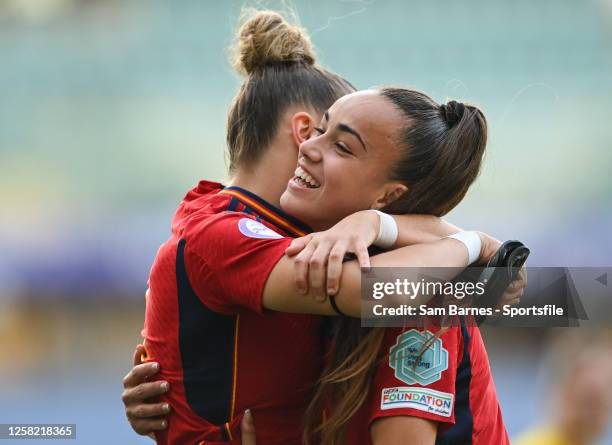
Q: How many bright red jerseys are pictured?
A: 2